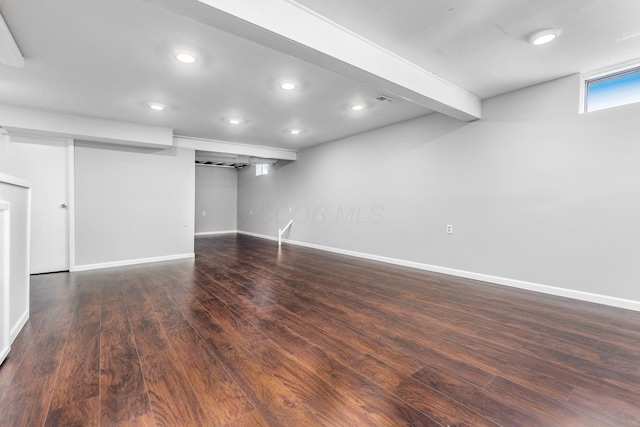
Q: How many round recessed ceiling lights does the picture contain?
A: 7